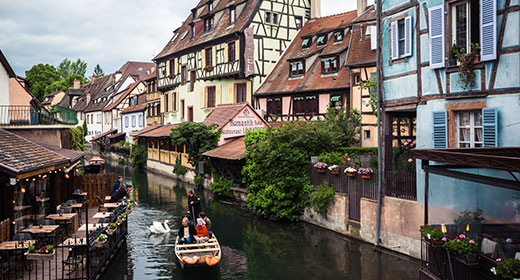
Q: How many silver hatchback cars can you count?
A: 0